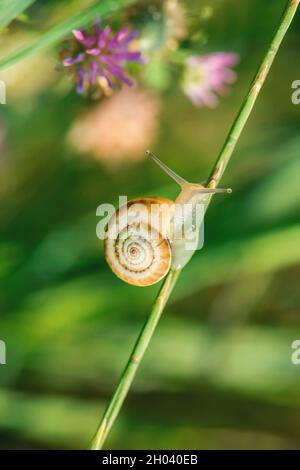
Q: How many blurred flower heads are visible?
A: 3